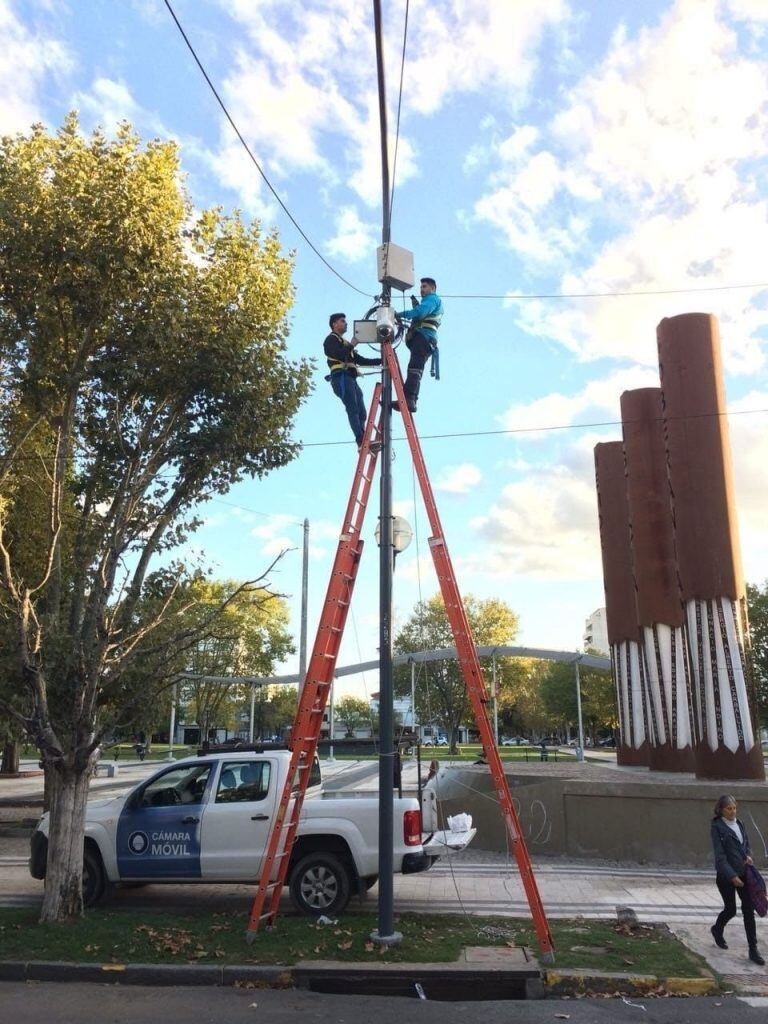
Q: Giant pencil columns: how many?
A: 3